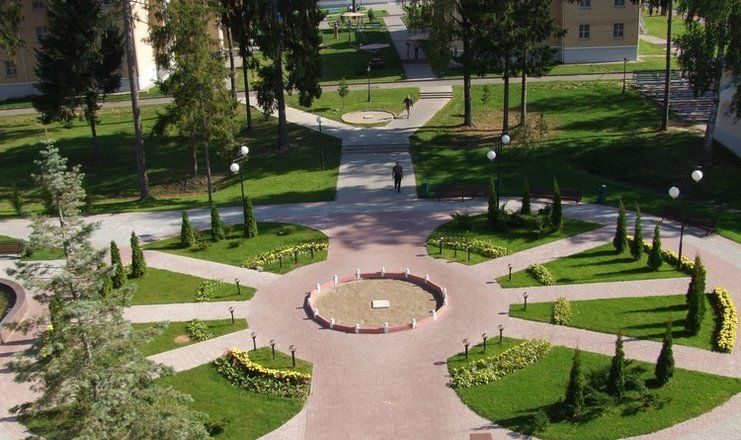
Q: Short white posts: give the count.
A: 15